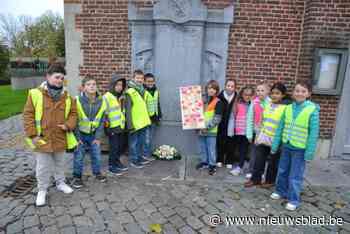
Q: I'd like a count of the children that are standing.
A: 11